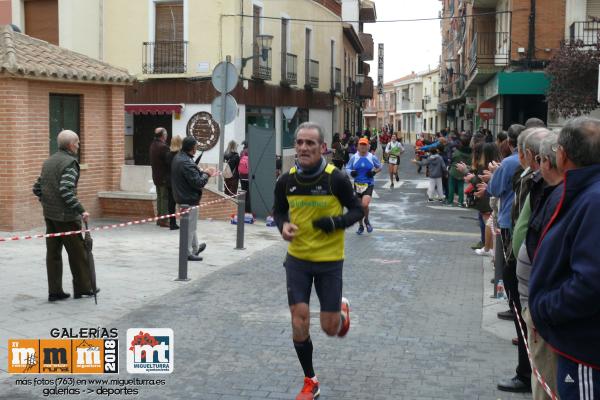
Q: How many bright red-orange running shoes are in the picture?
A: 2